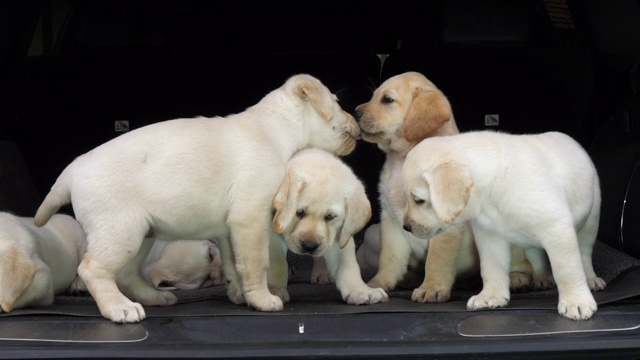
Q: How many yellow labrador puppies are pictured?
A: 6